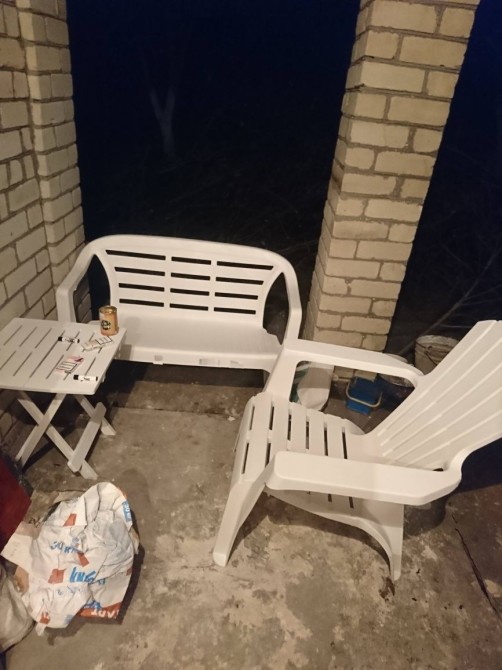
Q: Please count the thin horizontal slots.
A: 12